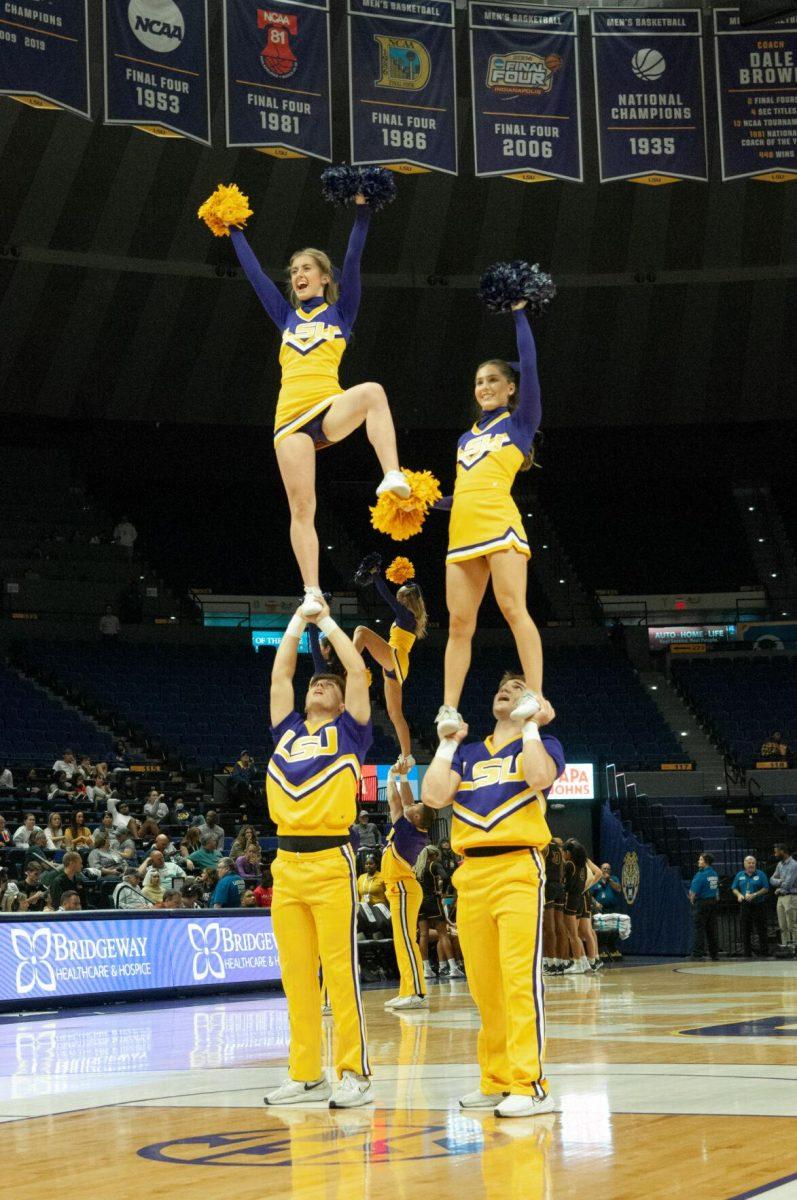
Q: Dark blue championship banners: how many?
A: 7